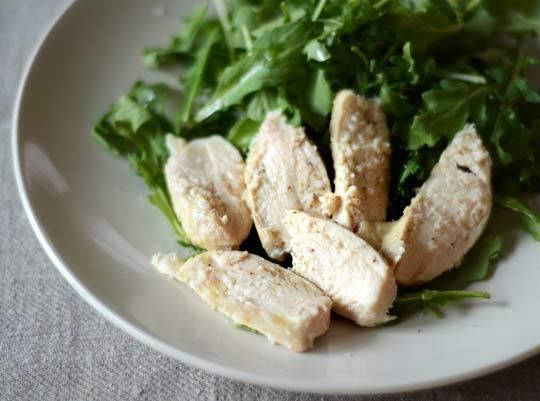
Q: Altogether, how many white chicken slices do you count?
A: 6